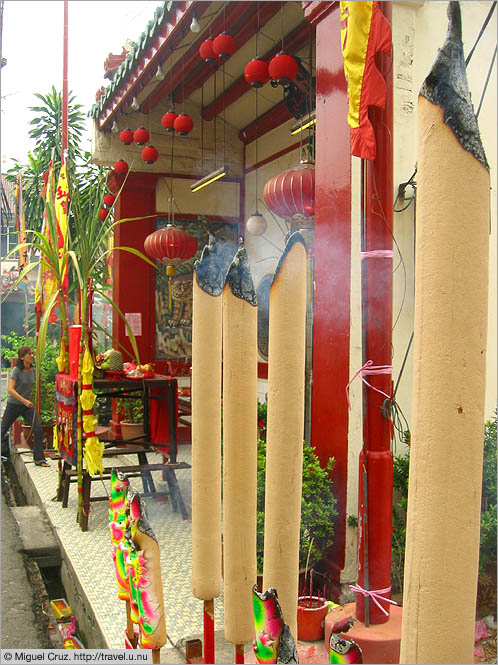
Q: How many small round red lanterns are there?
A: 12